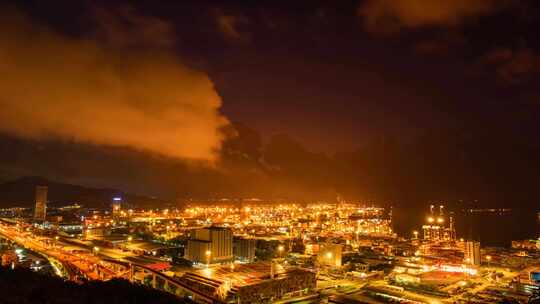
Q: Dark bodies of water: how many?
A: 1